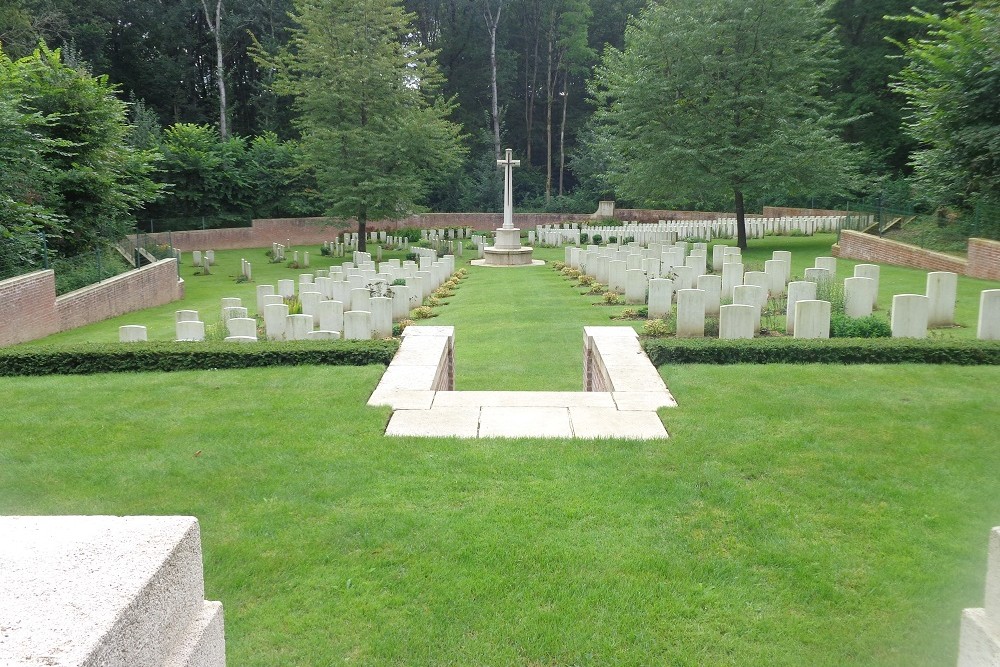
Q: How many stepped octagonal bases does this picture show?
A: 1